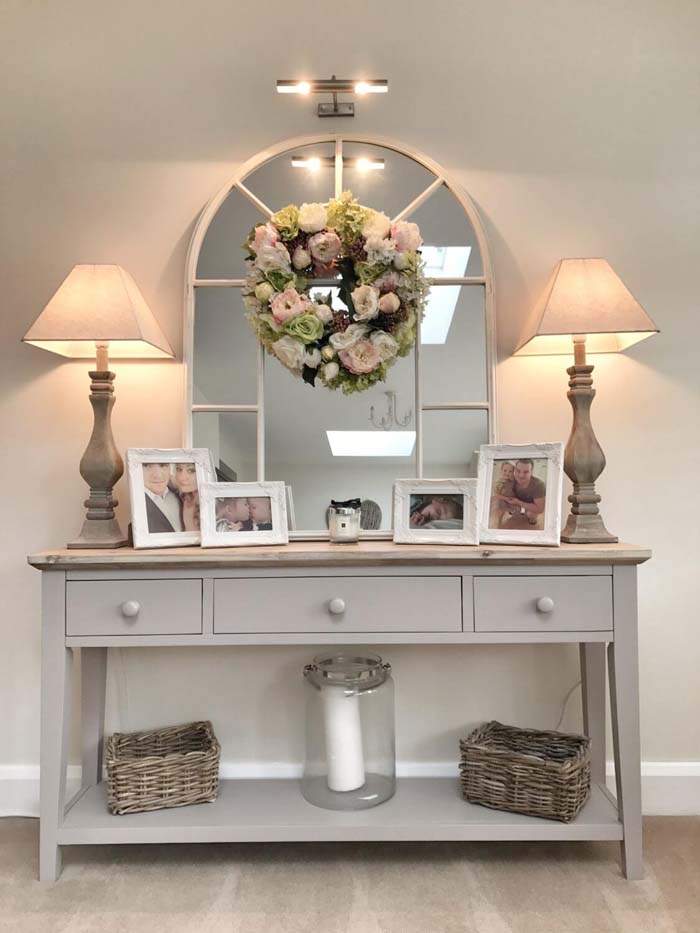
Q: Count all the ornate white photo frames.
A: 4